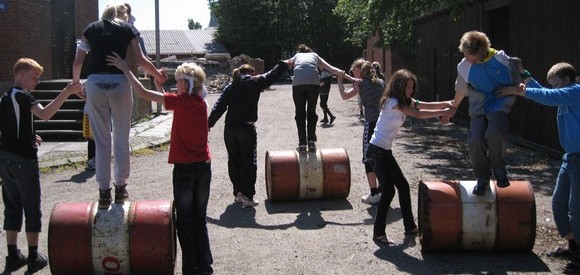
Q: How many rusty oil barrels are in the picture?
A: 3